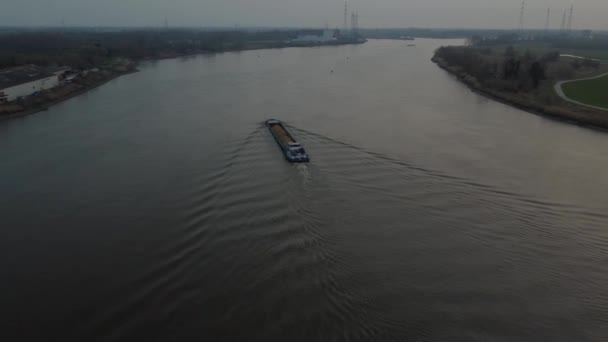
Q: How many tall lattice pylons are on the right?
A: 4